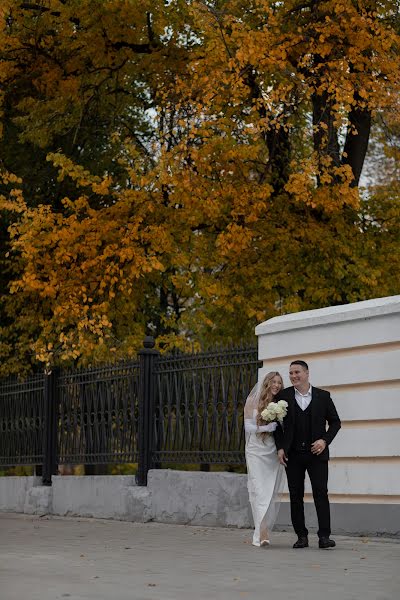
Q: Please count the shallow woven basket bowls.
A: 0